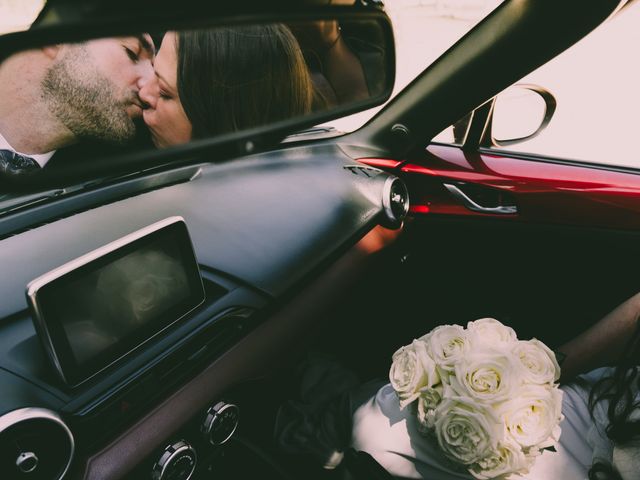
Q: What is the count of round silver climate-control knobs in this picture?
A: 2